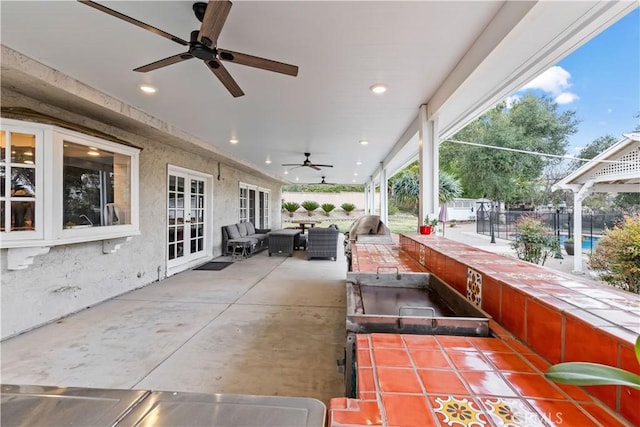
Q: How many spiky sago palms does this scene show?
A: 4